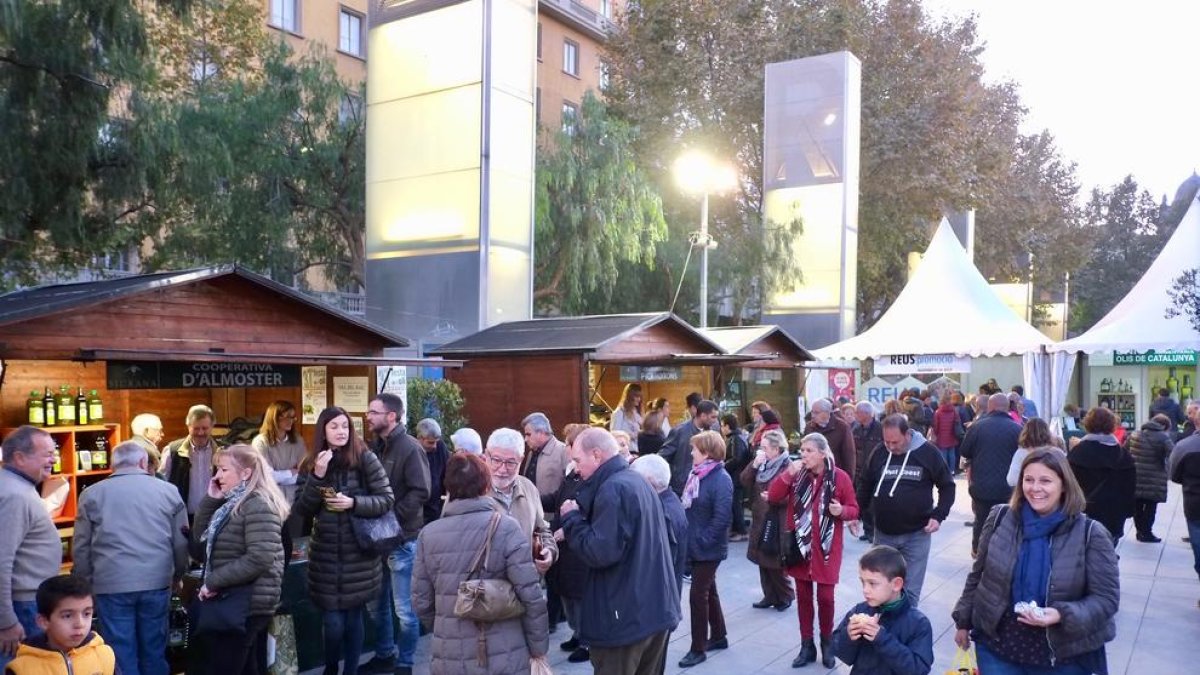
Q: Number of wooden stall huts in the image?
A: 3